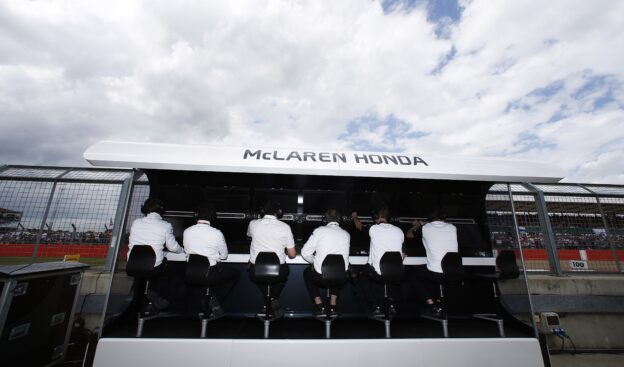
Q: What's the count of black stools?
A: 7